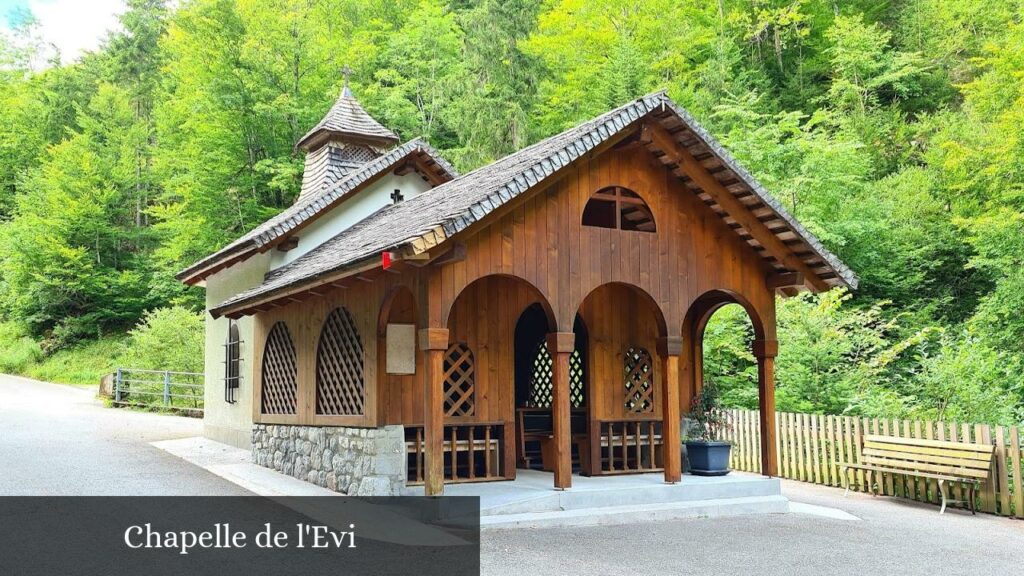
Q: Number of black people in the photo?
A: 0